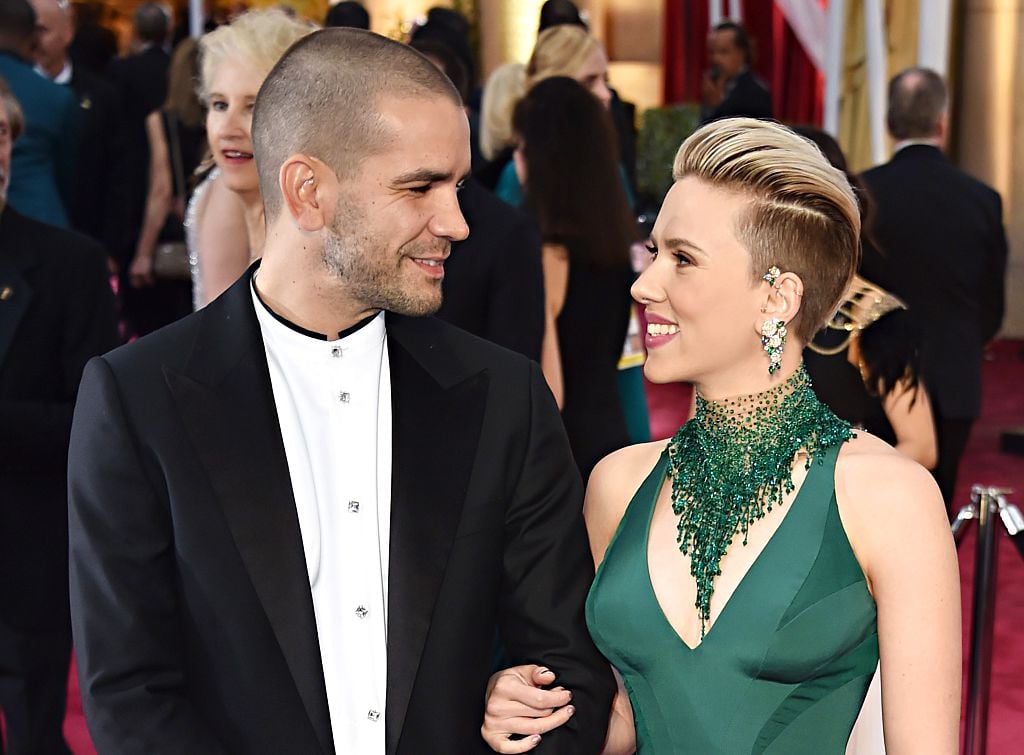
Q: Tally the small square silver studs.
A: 5